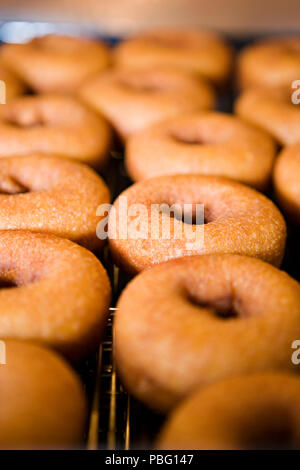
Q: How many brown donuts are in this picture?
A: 15